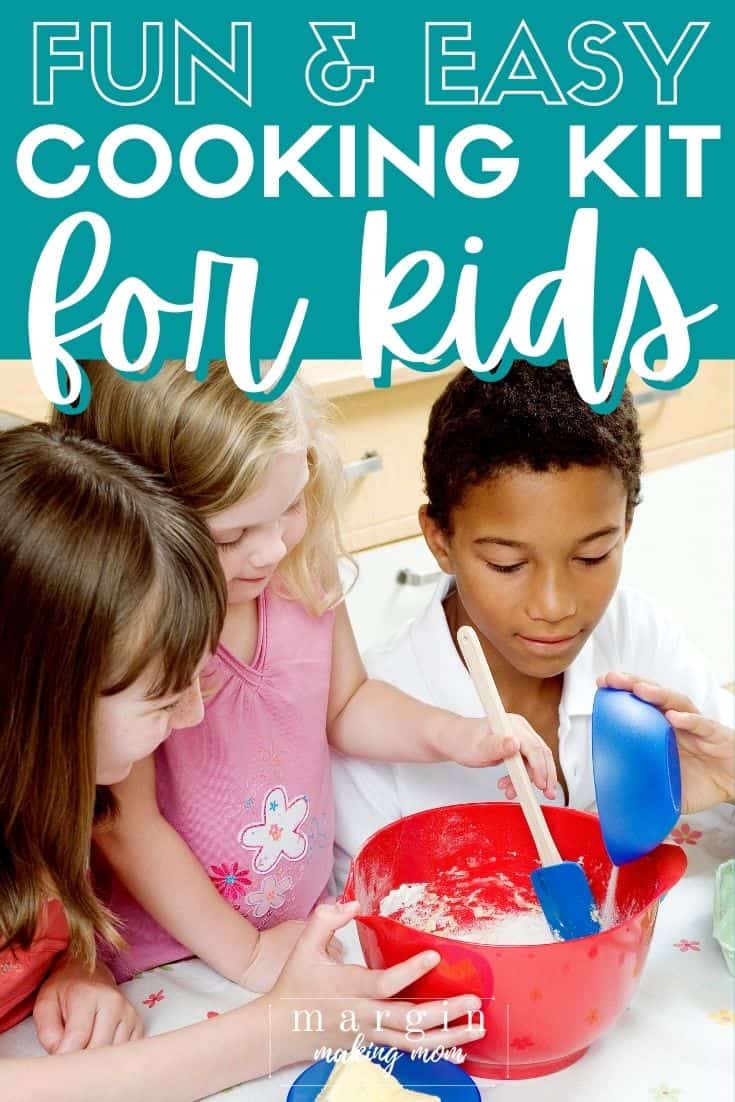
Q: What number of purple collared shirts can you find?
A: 0